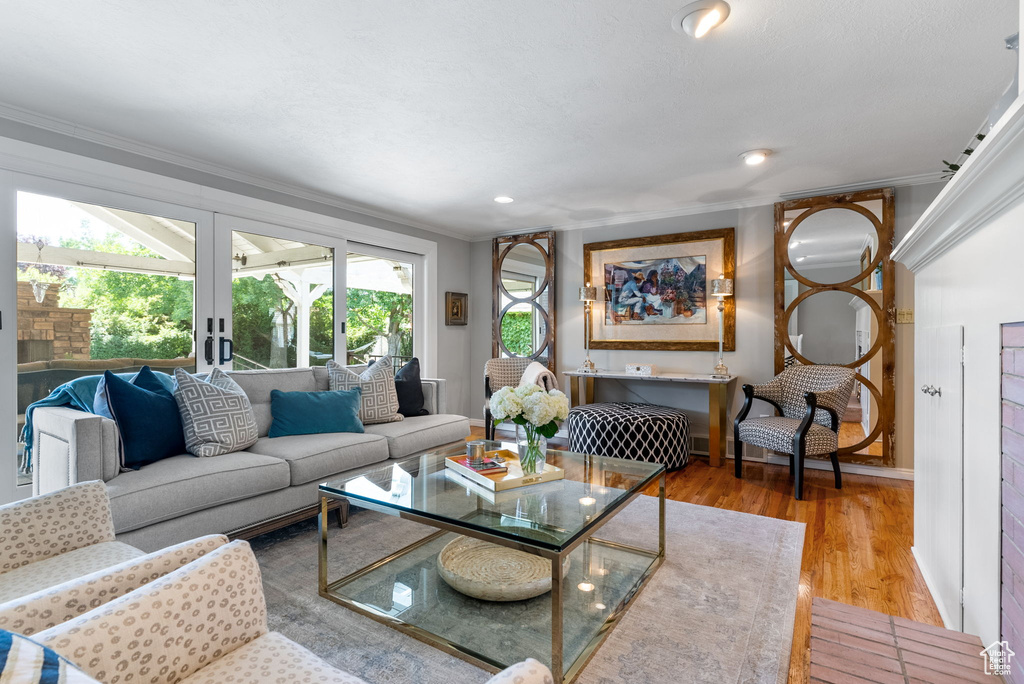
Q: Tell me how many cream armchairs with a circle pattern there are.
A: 2